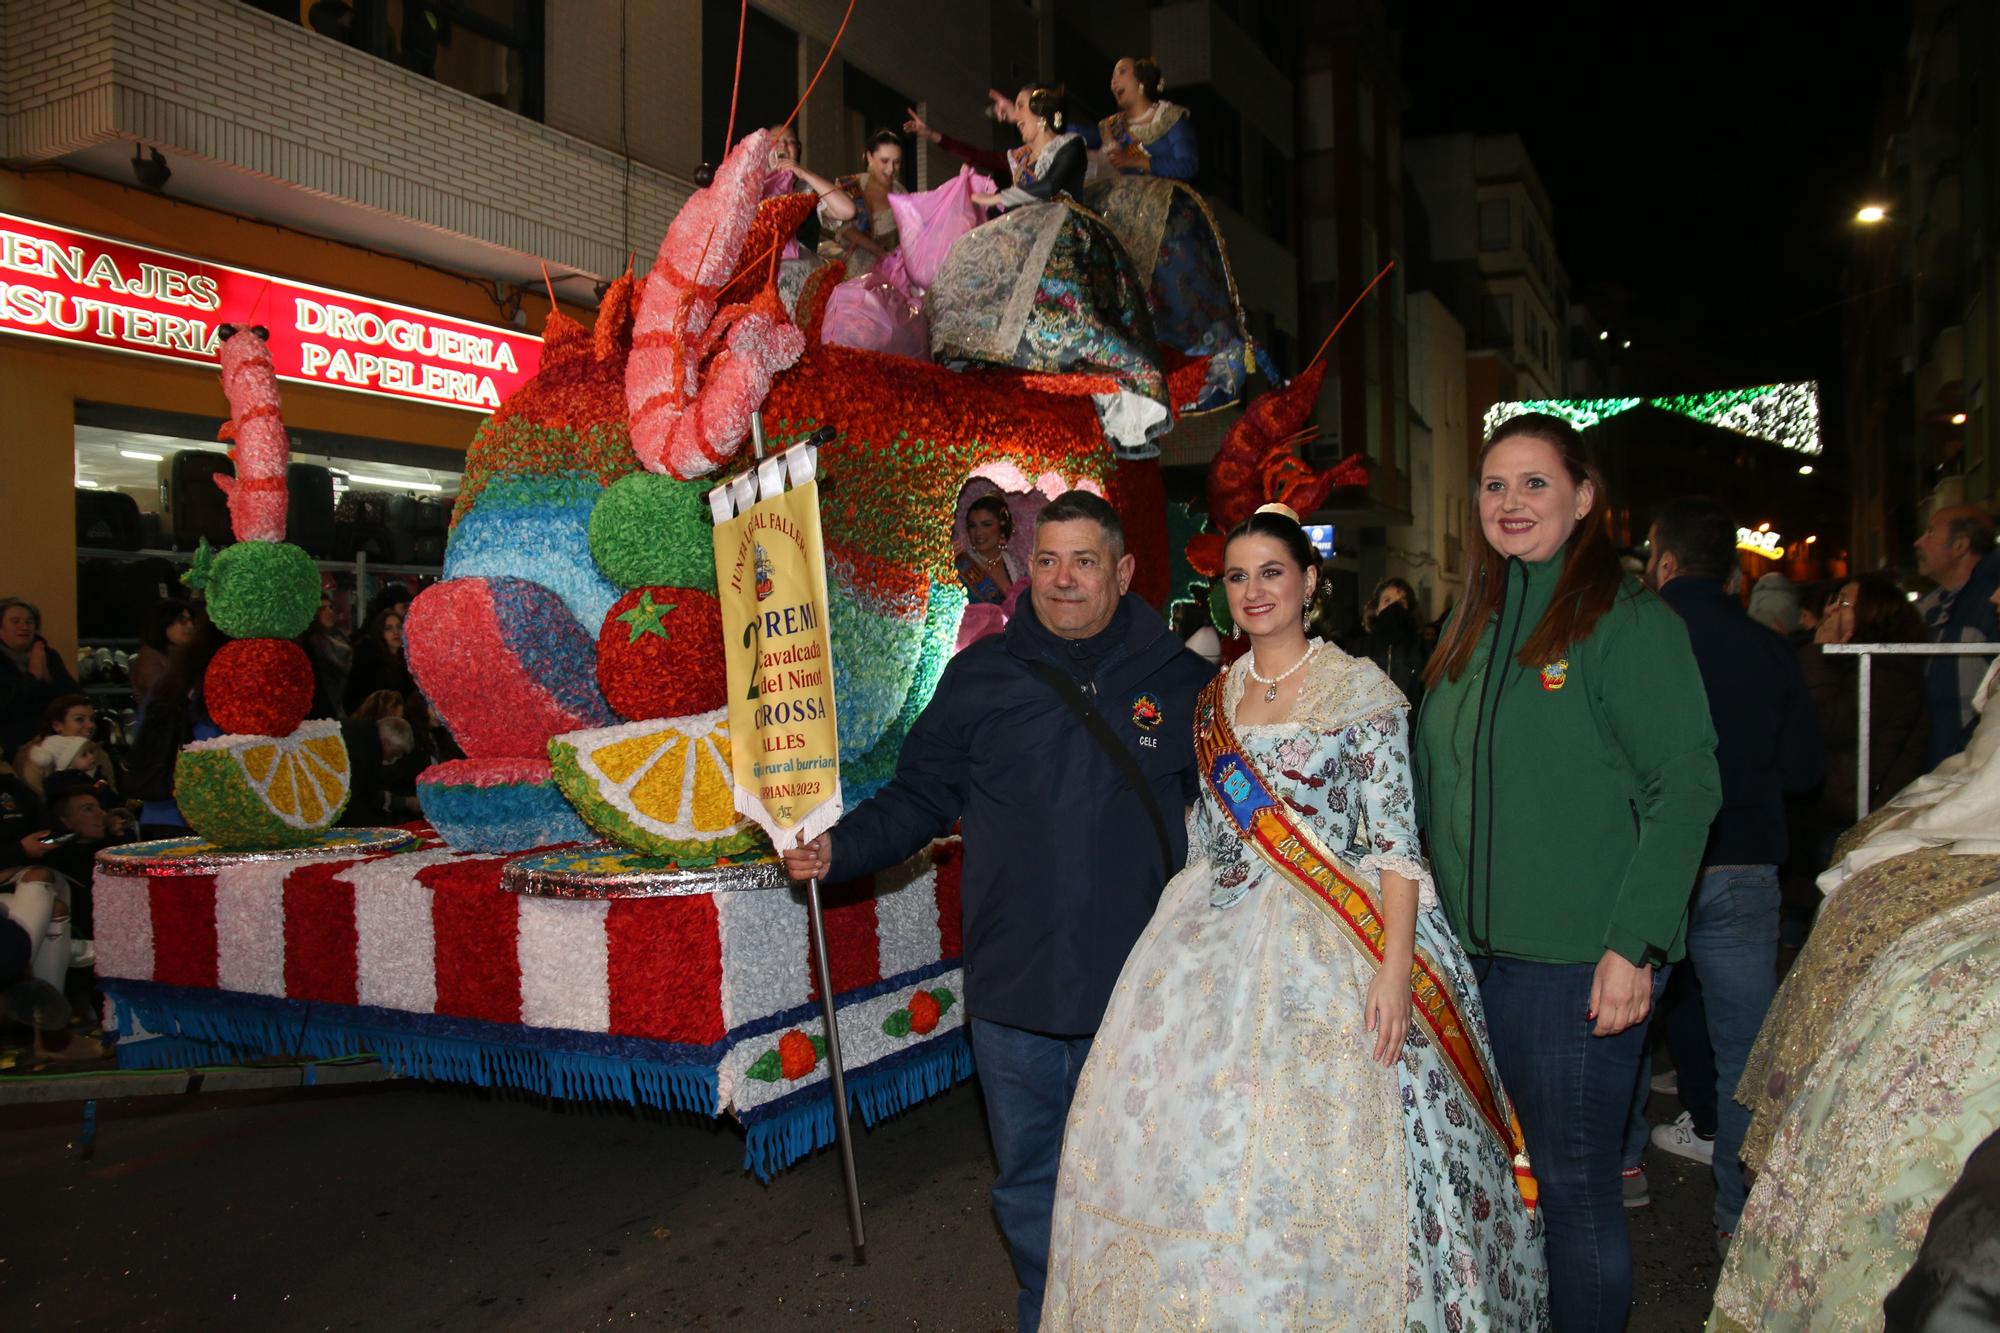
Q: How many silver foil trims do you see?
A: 2